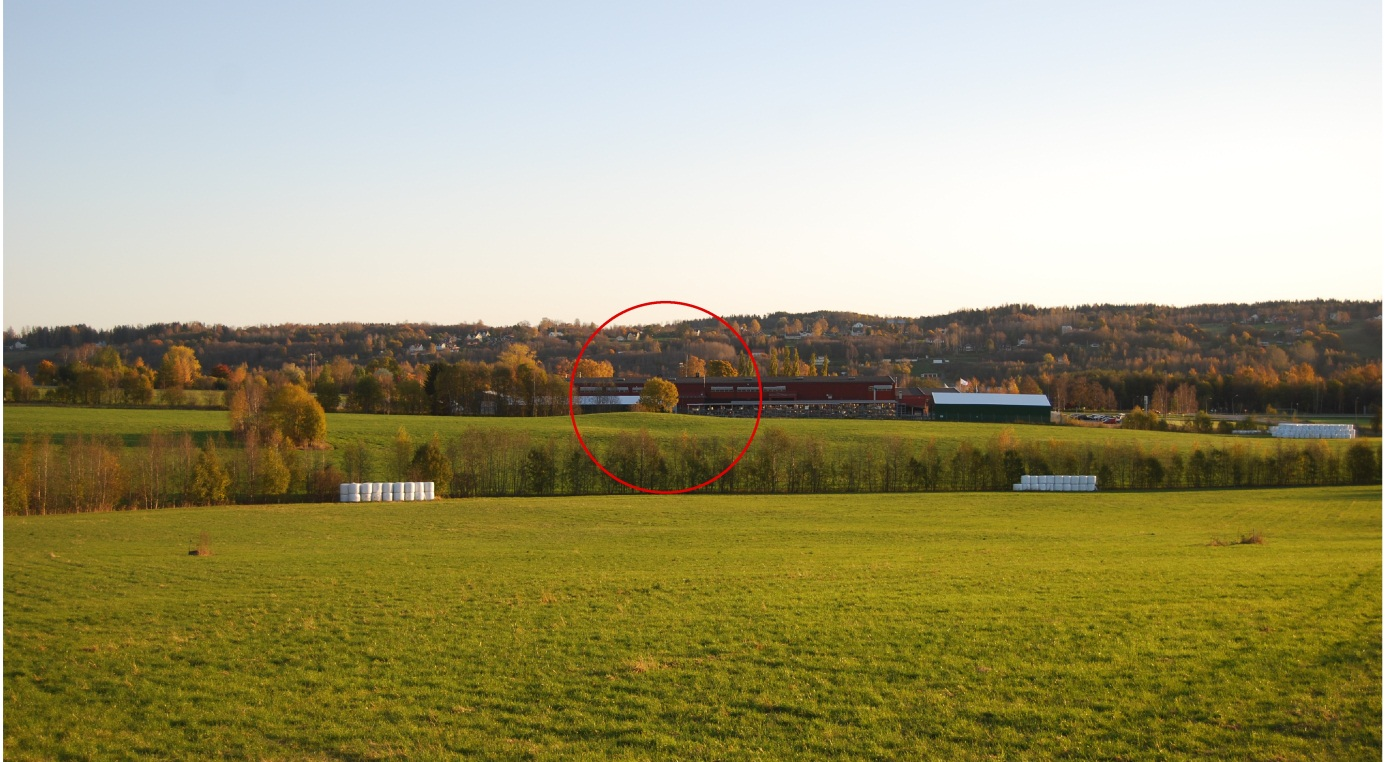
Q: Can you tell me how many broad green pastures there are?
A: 2